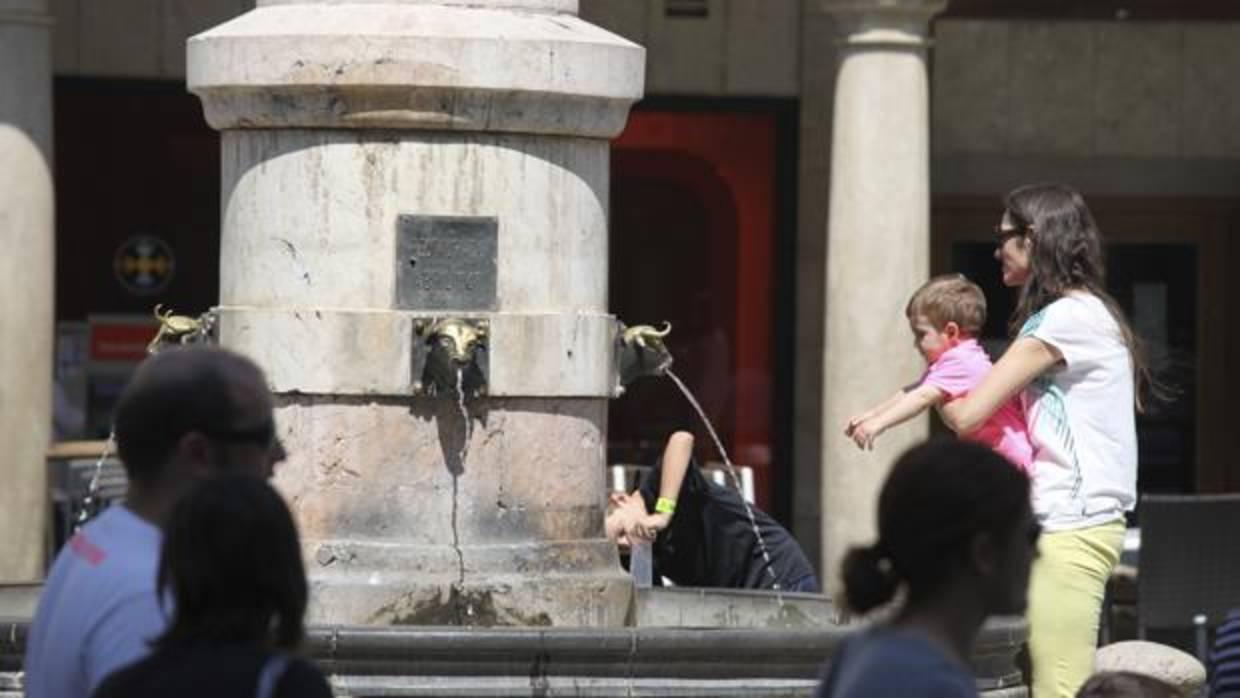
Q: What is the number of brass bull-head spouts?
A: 3